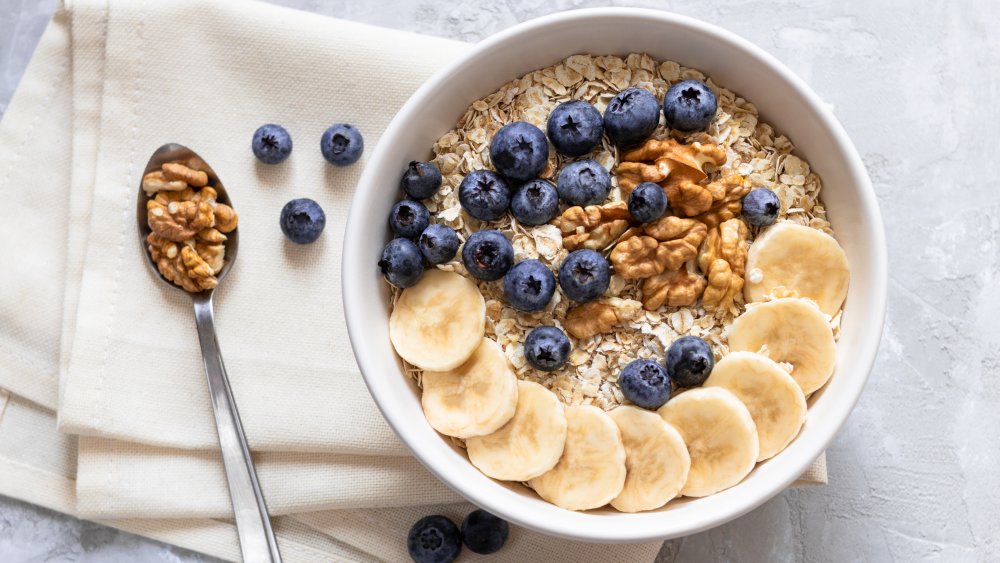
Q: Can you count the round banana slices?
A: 9